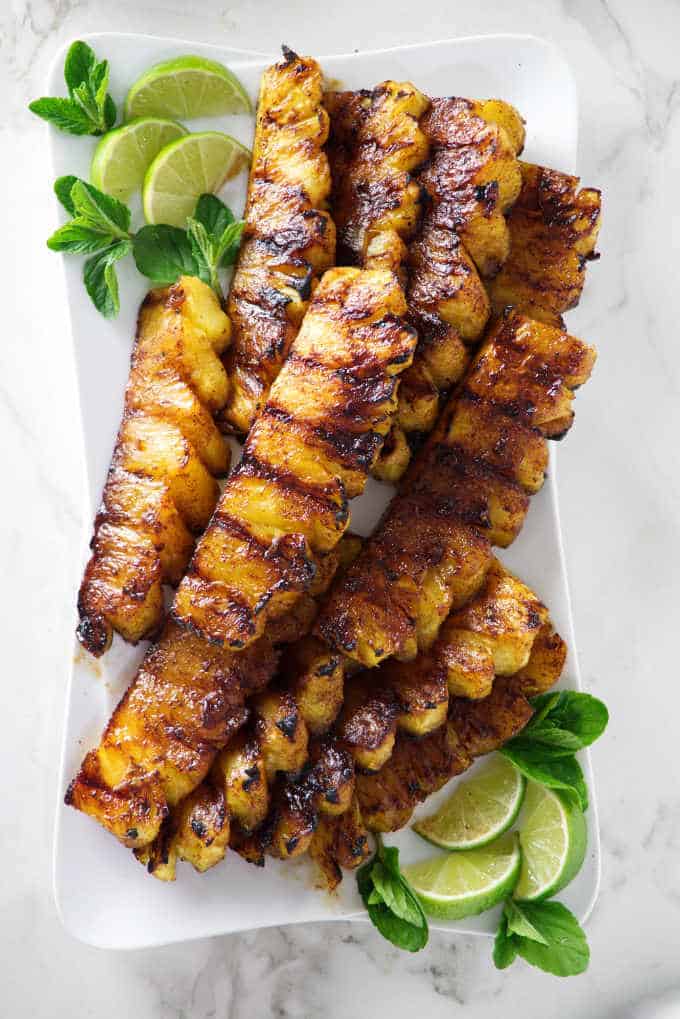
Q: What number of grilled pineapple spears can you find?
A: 11